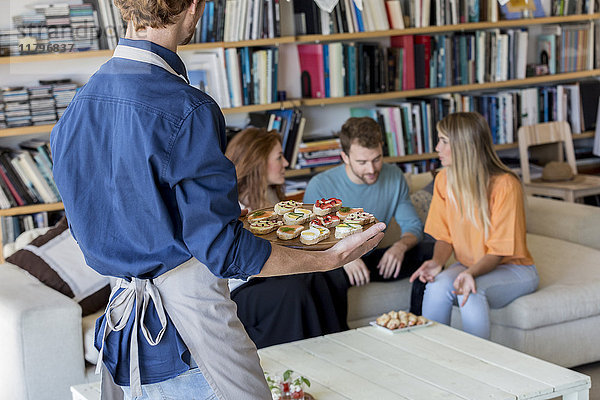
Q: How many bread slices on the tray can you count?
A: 11